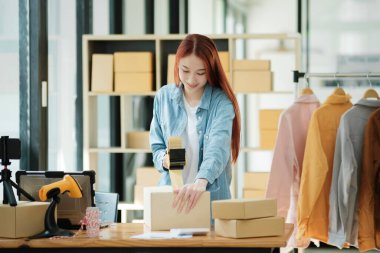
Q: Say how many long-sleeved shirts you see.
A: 5